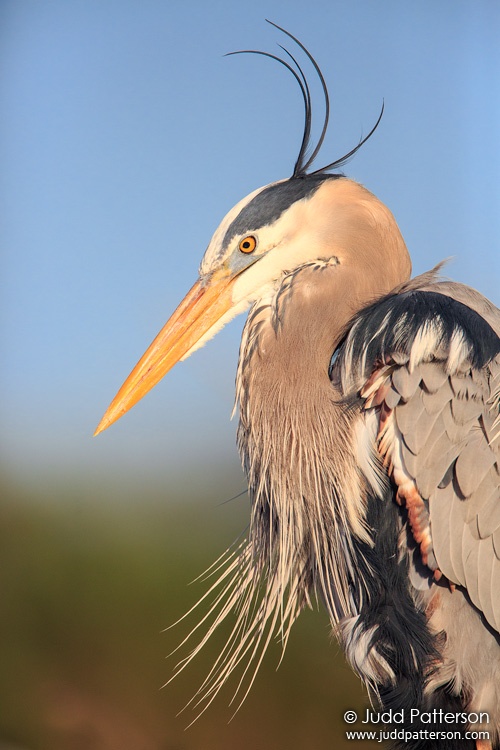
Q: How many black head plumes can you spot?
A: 4